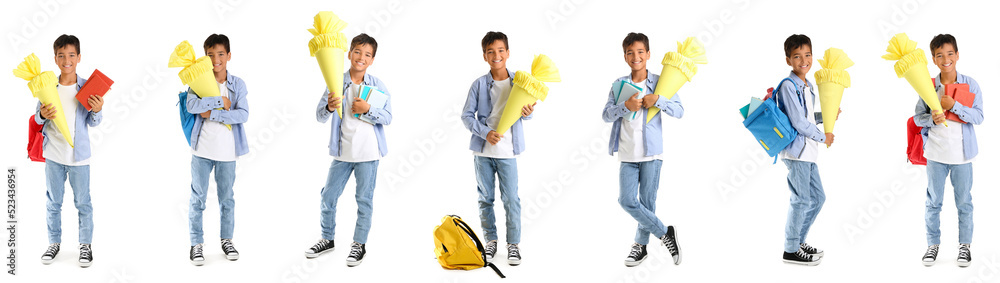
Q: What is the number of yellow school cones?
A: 7